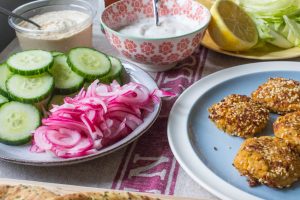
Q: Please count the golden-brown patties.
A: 4